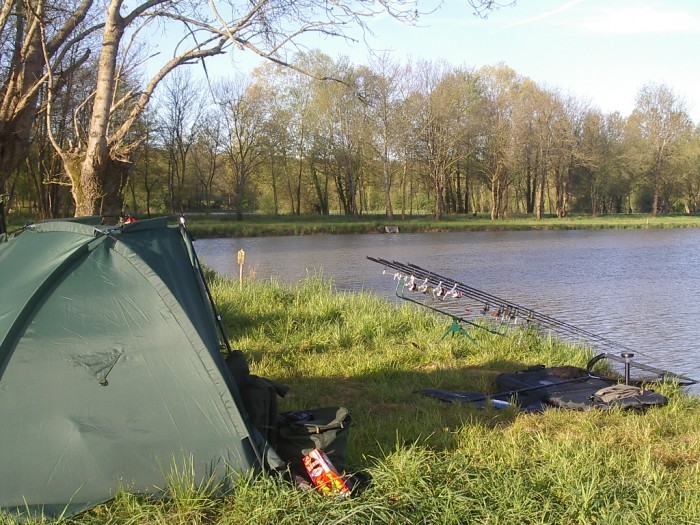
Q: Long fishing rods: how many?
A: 4